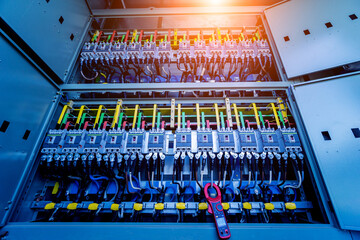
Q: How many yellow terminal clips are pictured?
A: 12